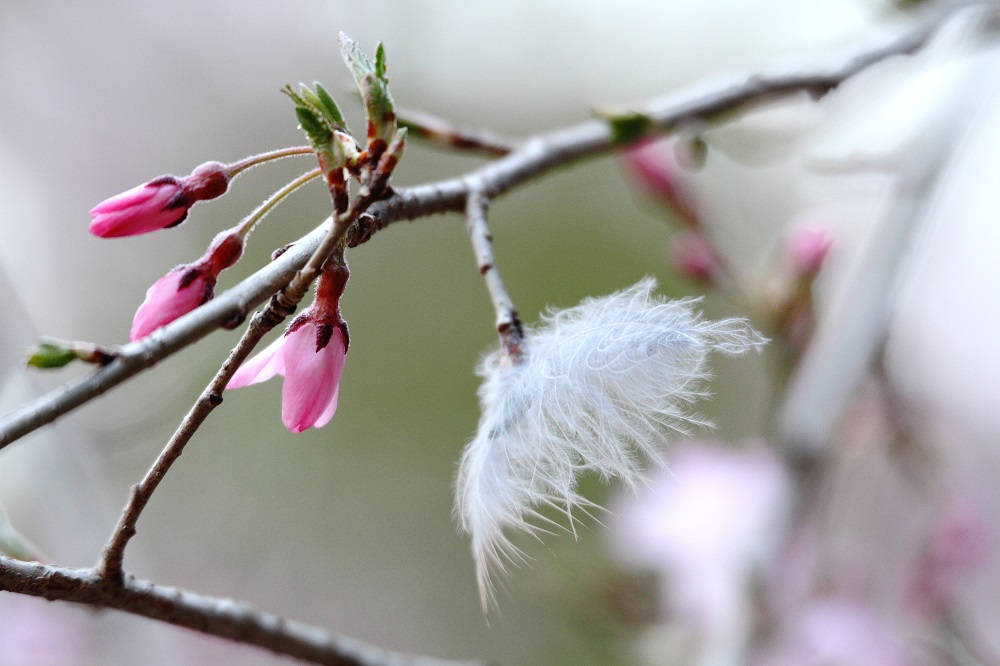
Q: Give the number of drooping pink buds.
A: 3